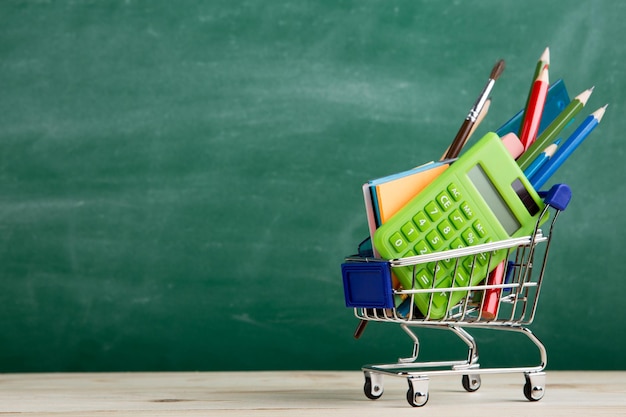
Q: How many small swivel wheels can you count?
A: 4